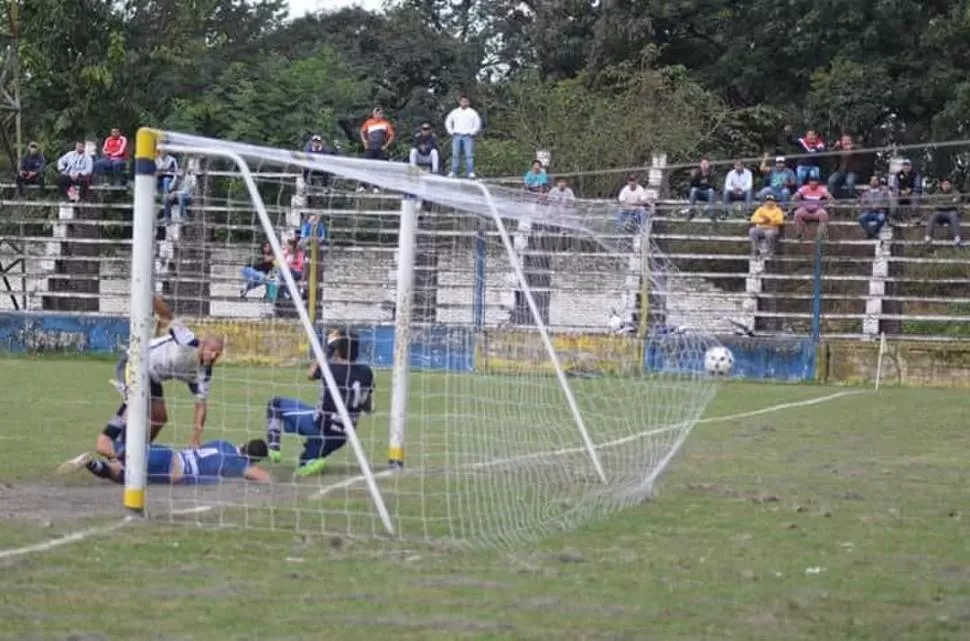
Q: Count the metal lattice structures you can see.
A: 1